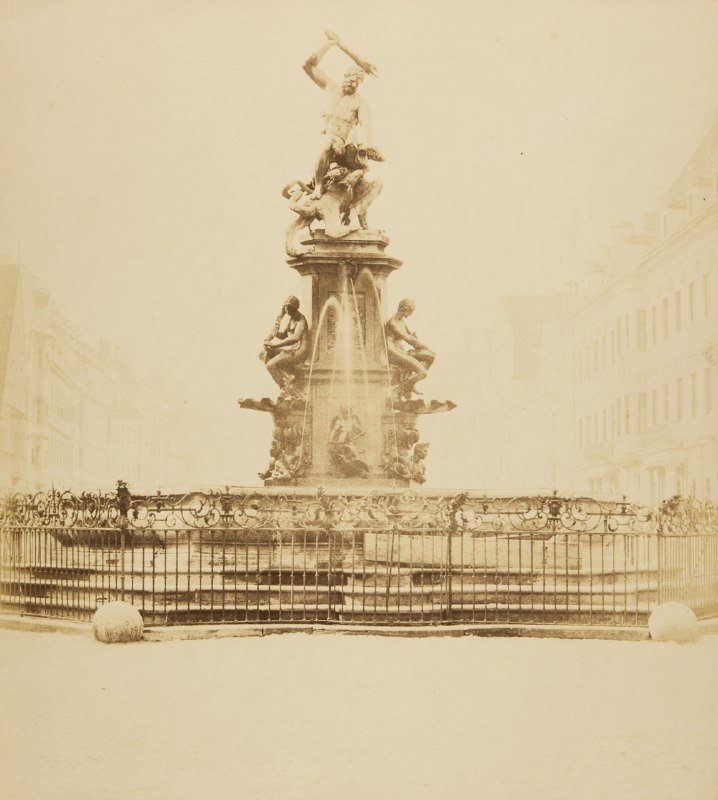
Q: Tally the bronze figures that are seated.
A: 2